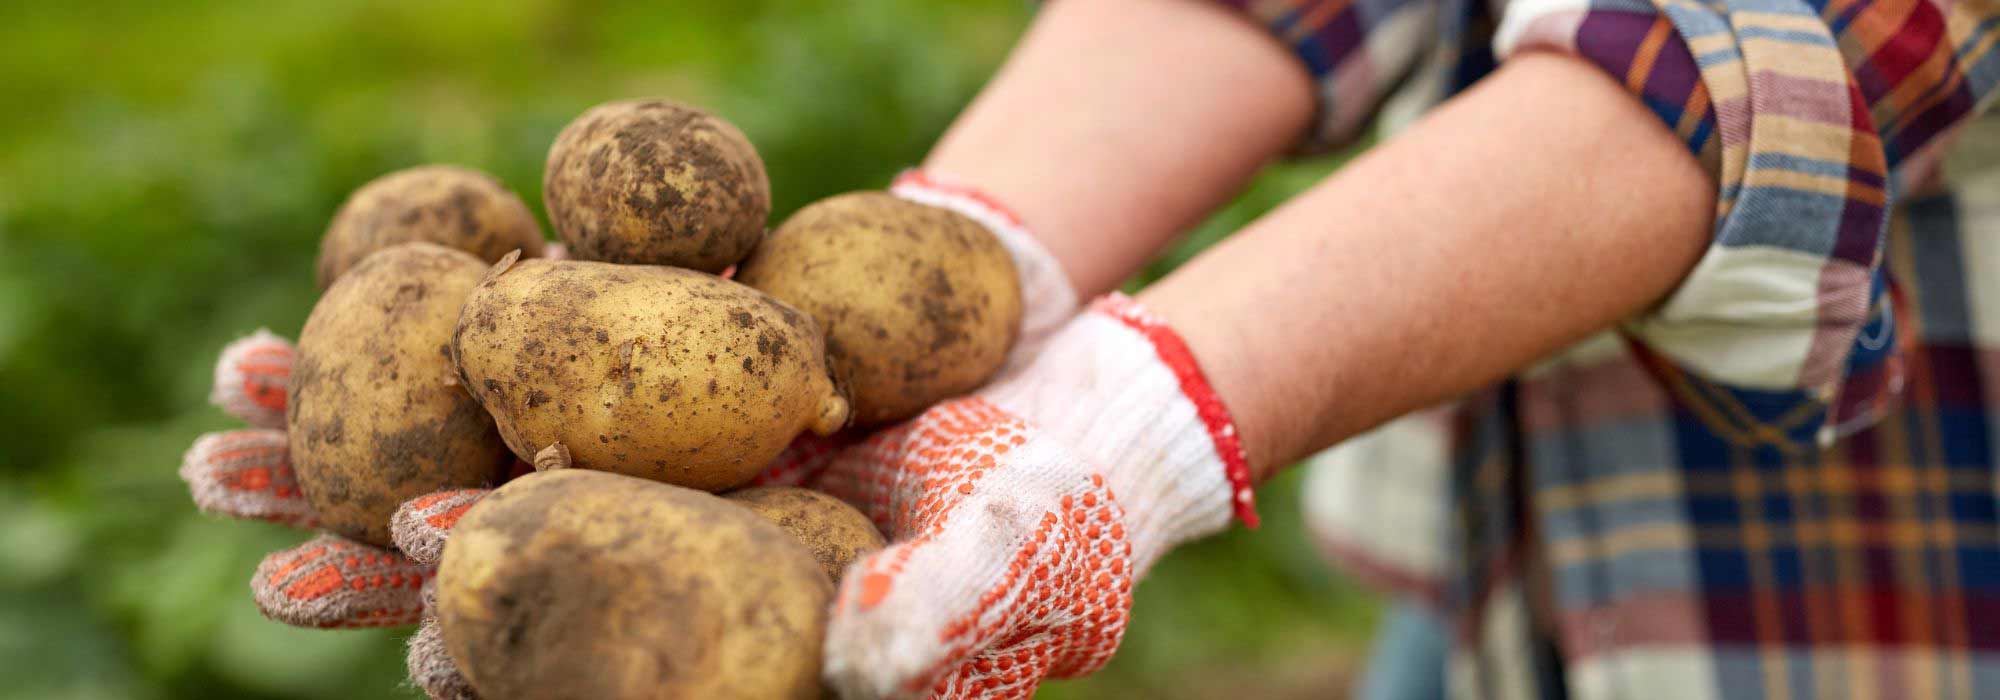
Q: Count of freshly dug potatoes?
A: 7